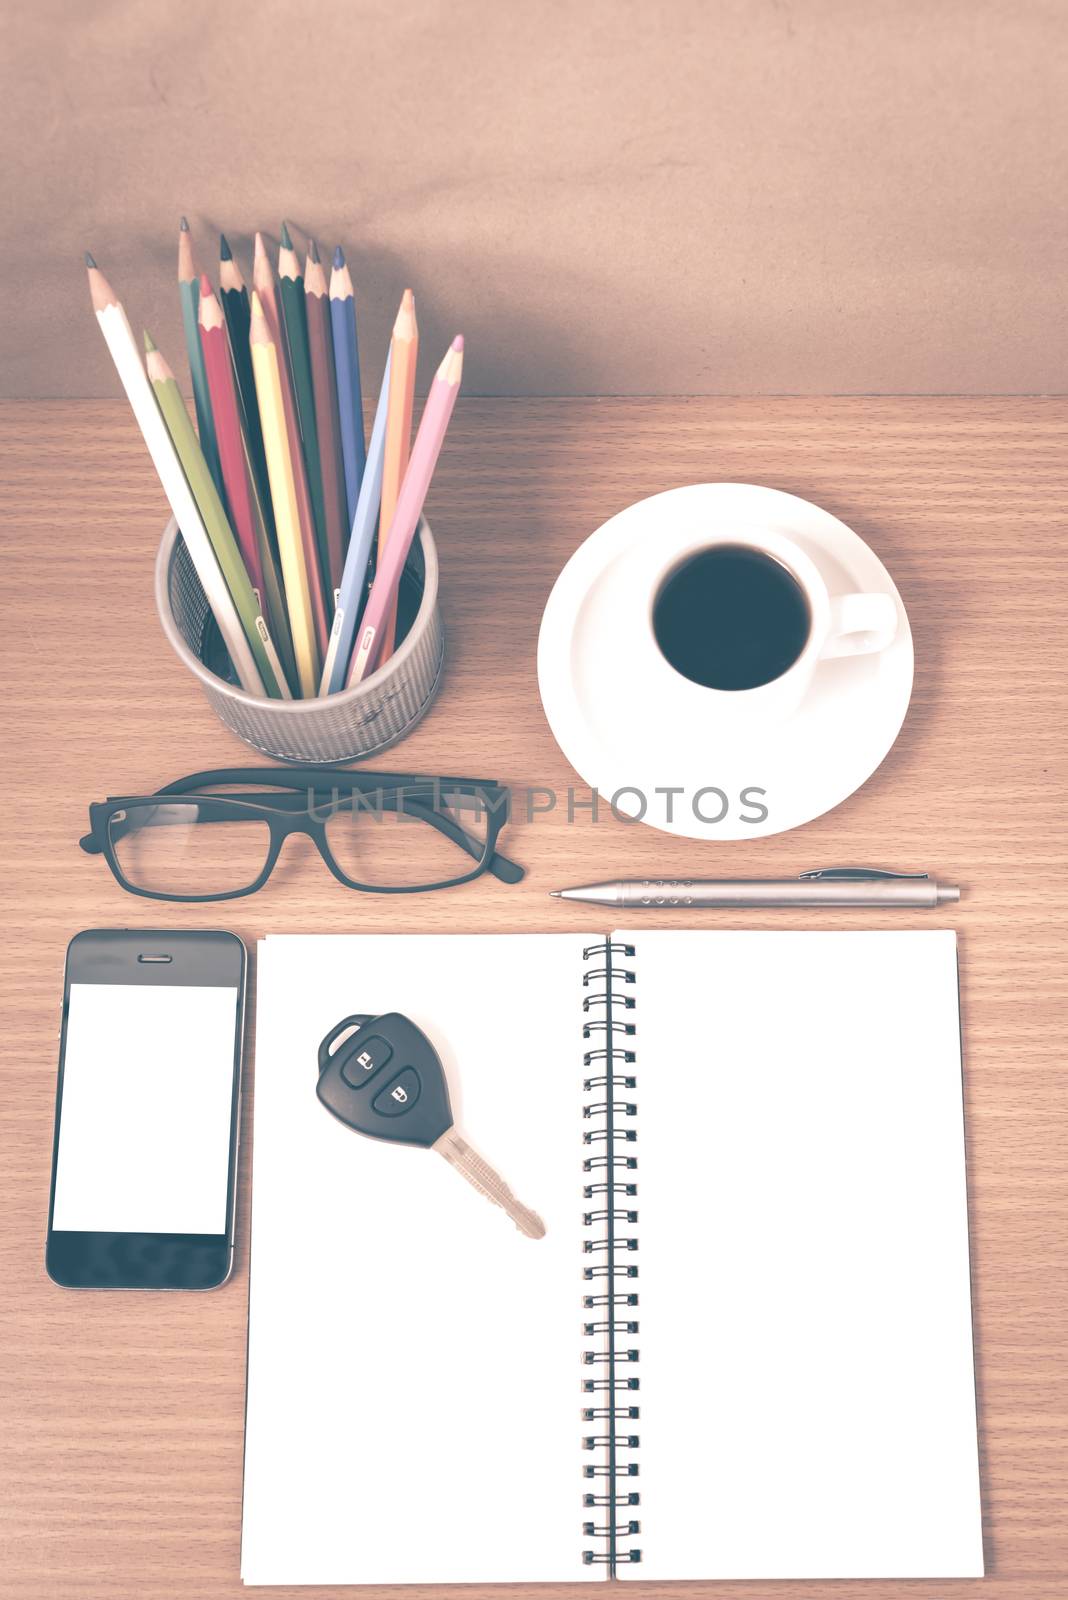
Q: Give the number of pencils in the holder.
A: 13